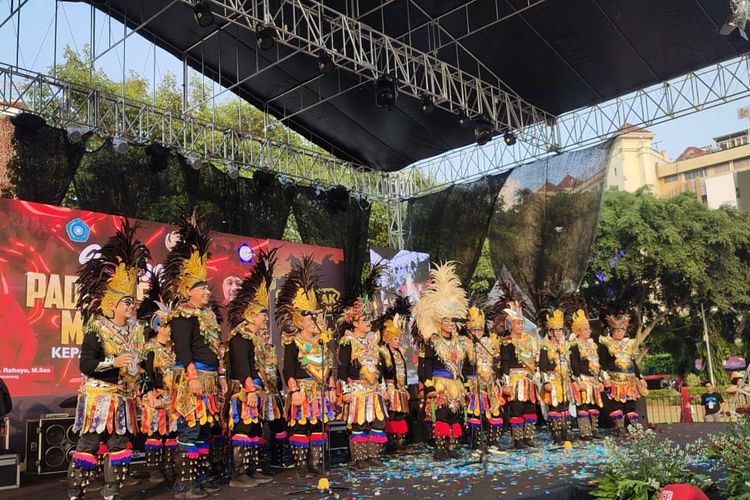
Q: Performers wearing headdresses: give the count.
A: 13